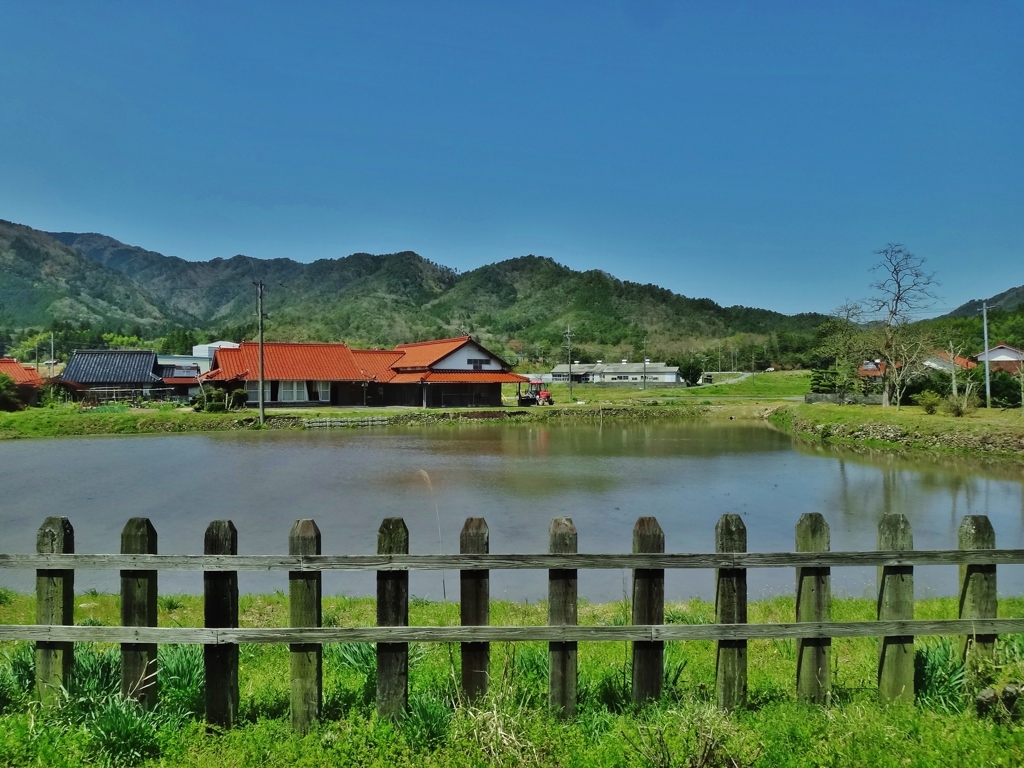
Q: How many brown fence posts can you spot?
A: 12